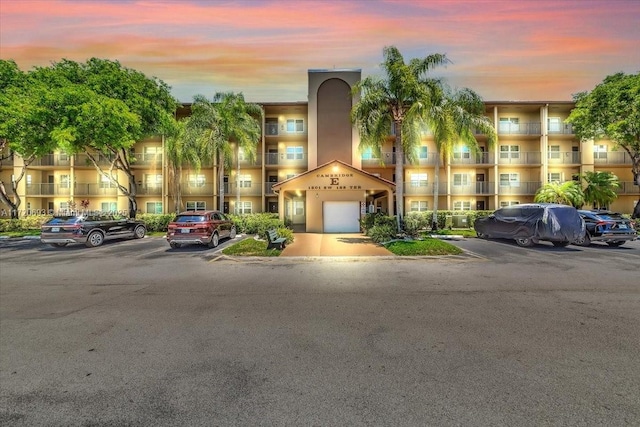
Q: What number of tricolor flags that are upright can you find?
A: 0